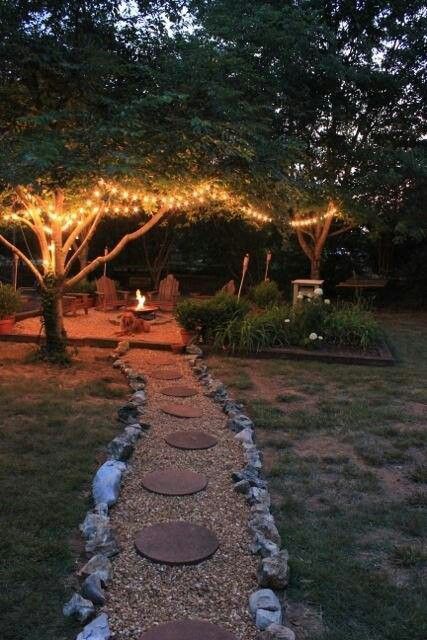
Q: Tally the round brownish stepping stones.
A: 8